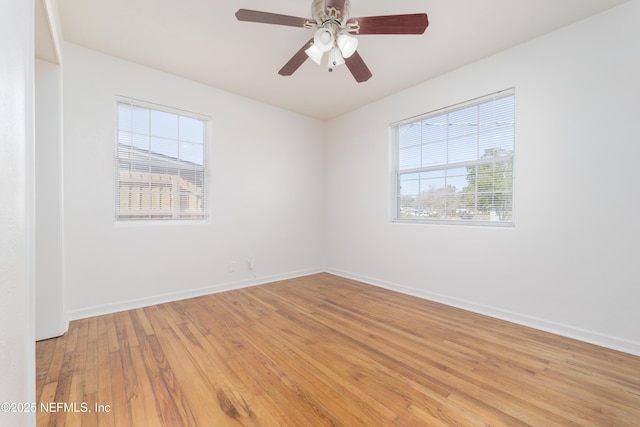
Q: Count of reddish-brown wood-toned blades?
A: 5